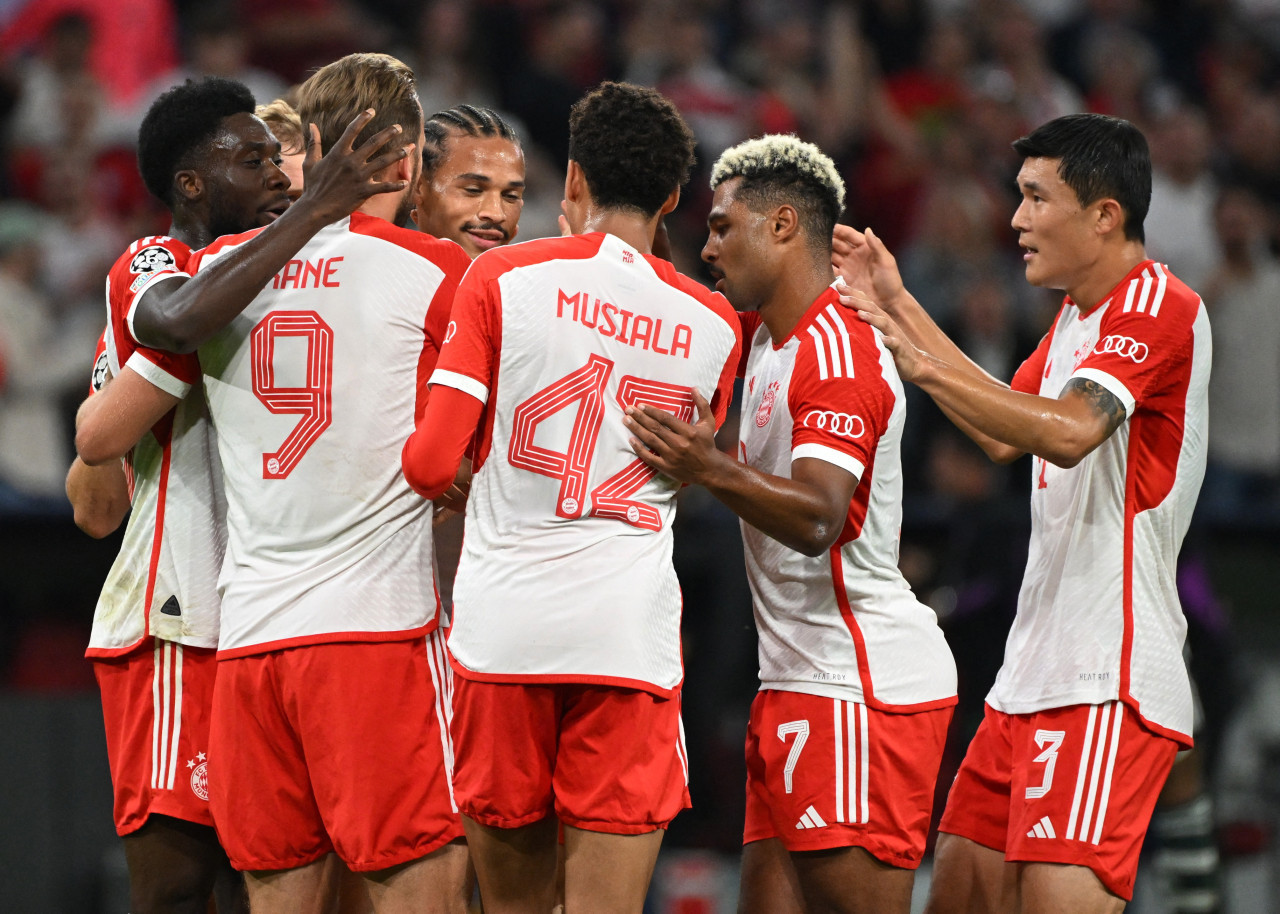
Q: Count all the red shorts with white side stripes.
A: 5